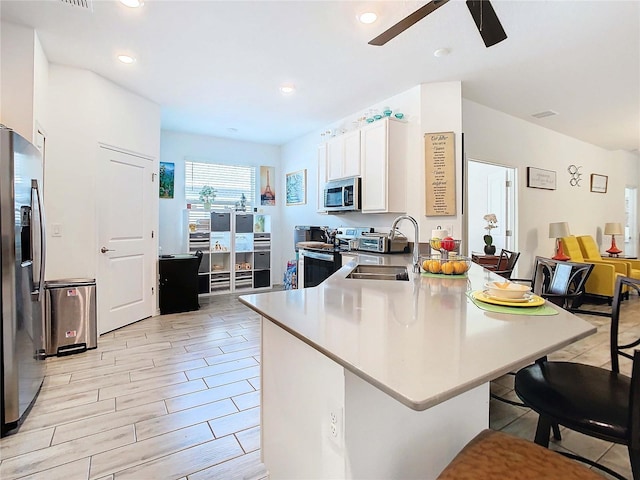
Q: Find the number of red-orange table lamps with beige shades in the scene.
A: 2